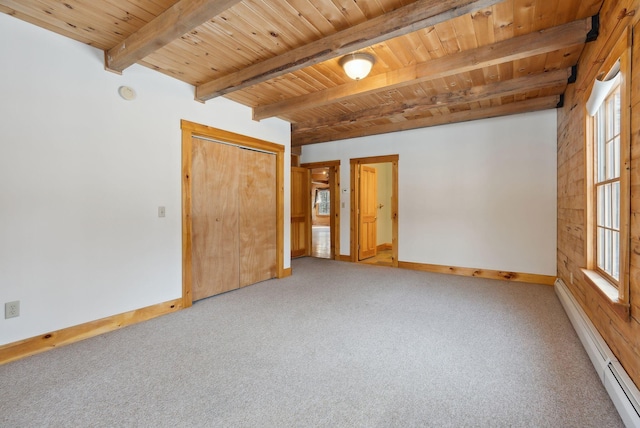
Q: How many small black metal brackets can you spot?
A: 3